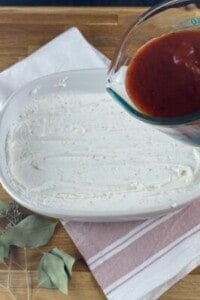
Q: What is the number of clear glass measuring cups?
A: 1